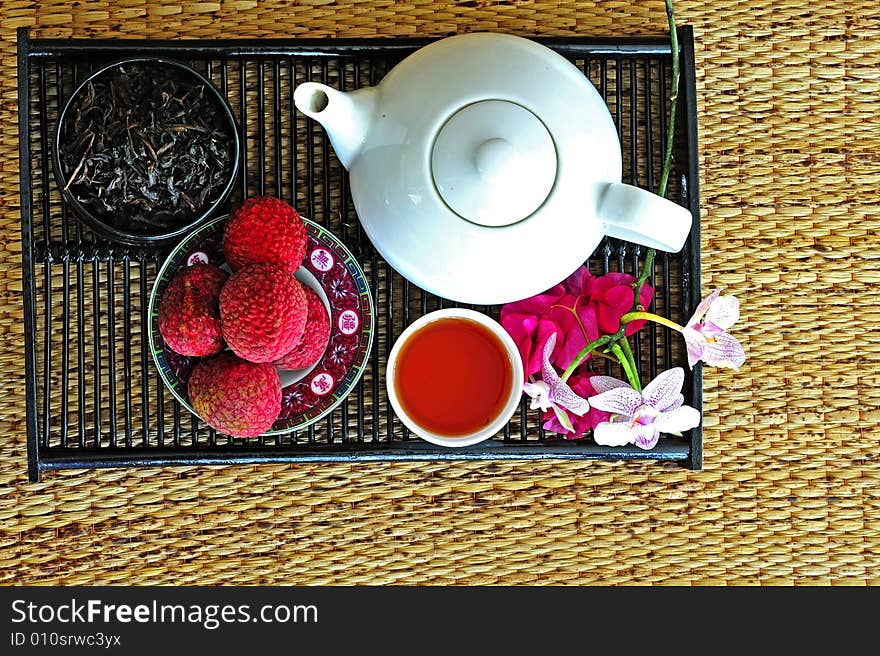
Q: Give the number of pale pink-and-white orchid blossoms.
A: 3